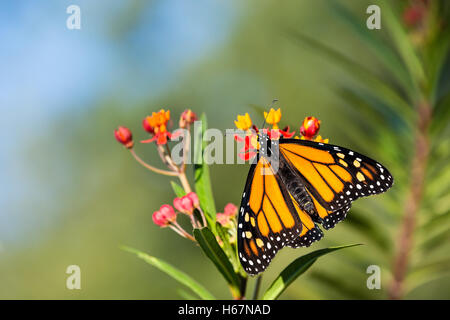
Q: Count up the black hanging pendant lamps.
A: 0